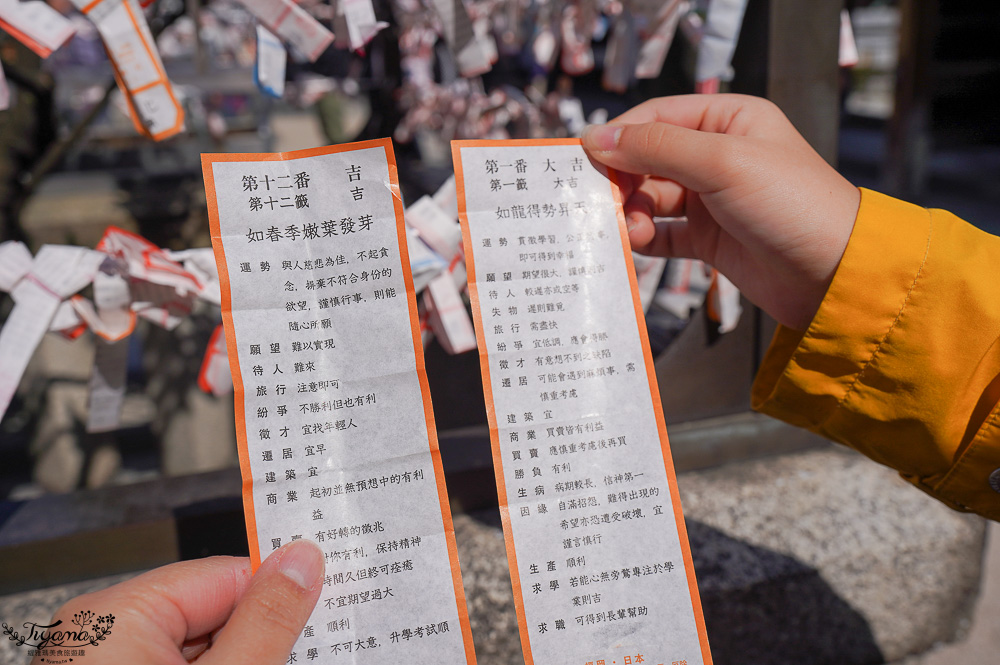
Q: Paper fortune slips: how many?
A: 2